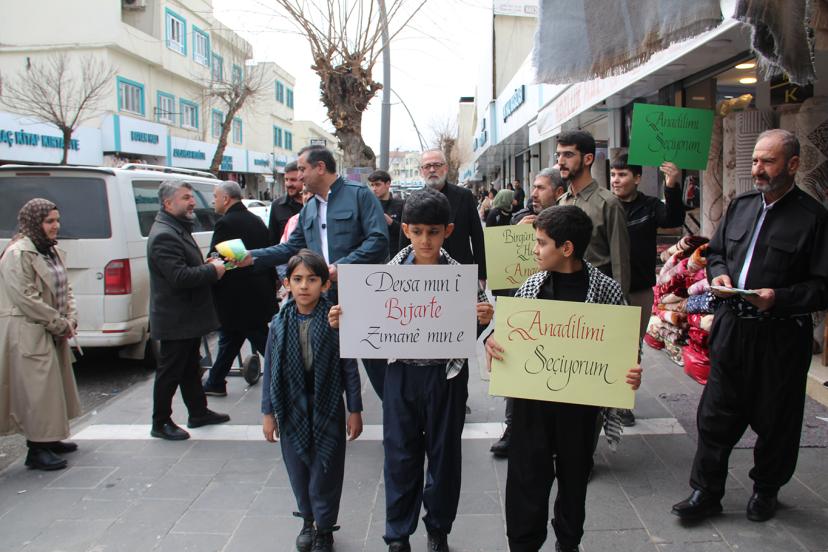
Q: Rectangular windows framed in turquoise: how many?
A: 13